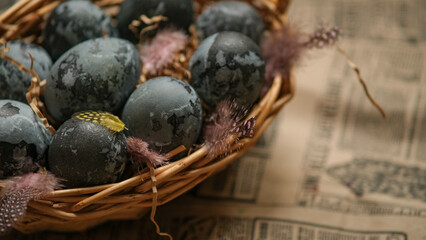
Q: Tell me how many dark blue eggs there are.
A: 9